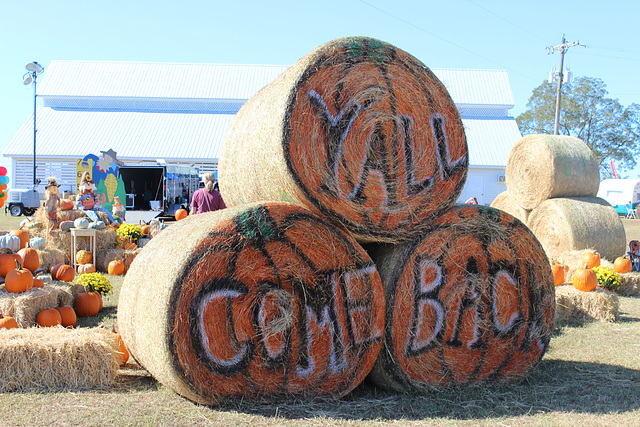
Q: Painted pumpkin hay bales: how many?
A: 3